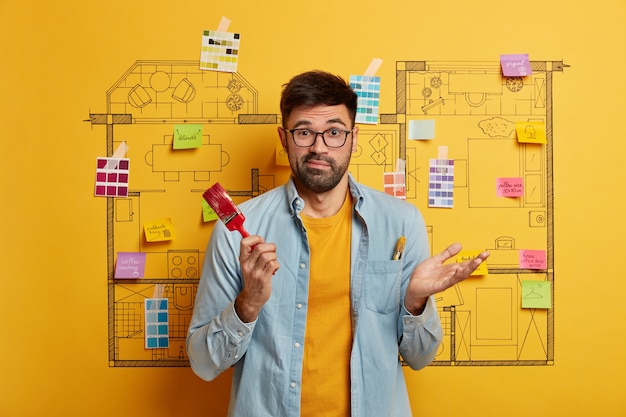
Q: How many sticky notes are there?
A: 12